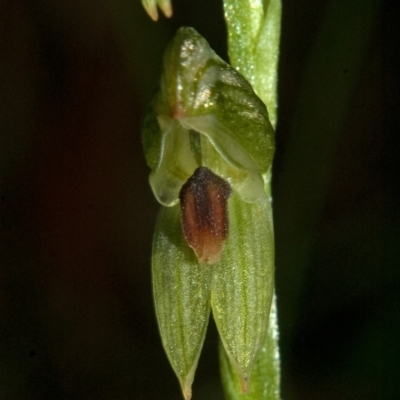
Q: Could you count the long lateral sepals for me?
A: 2